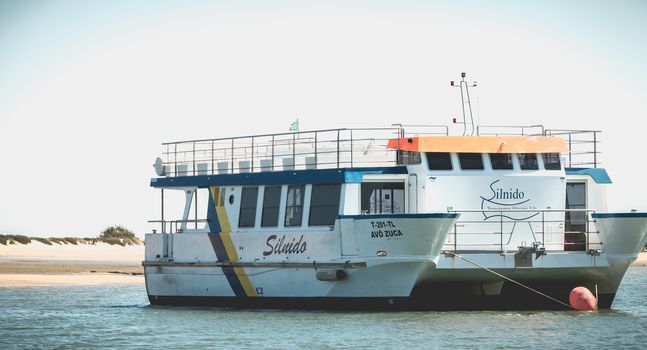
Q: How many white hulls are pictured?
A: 2